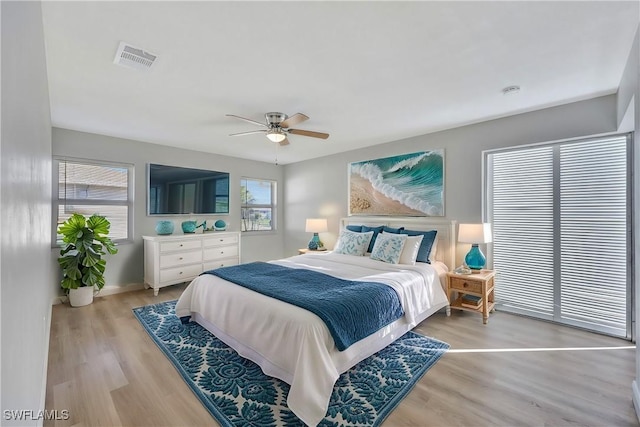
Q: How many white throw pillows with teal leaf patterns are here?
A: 2